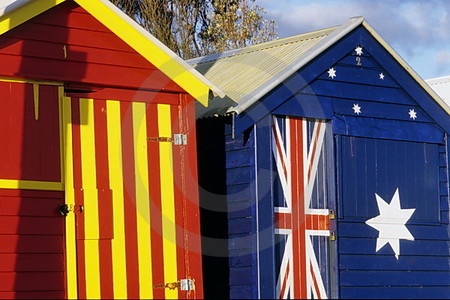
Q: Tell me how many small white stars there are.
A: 5